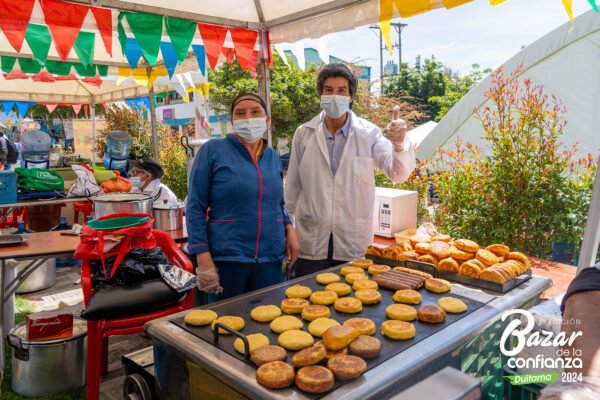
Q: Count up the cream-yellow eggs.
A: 0